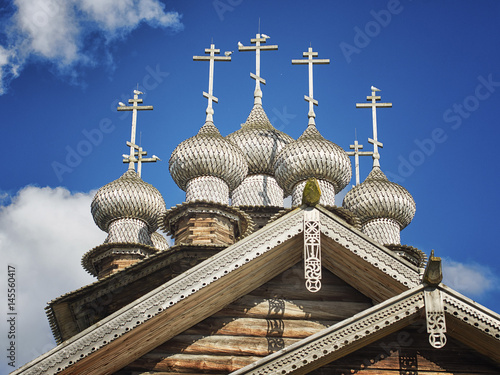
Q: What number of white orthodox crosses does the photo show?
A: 7